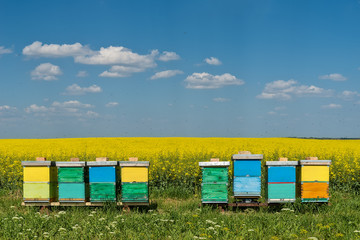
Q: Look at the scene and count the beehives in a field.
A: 8